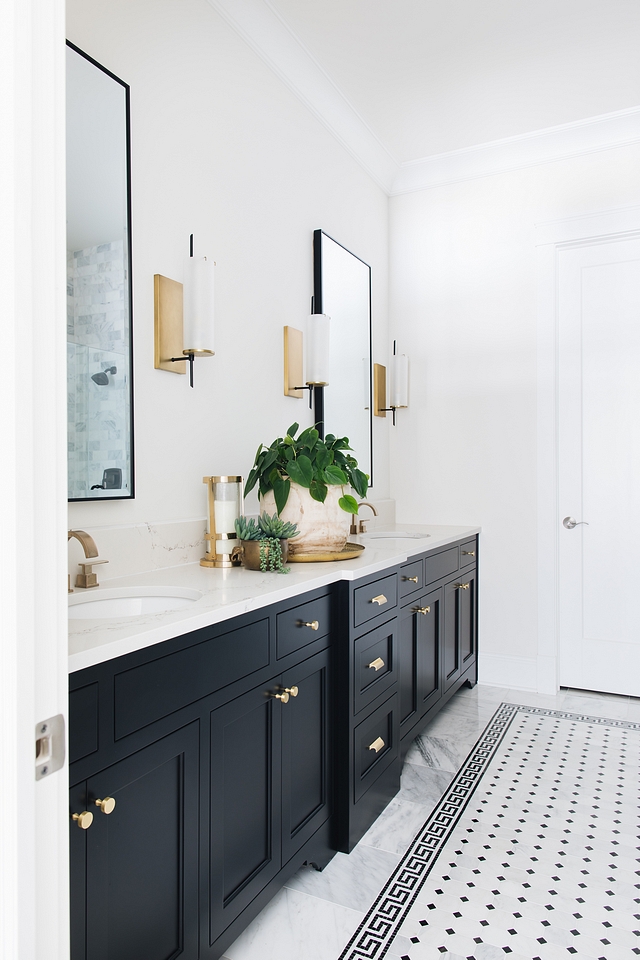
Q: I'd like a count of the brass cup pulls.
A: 3